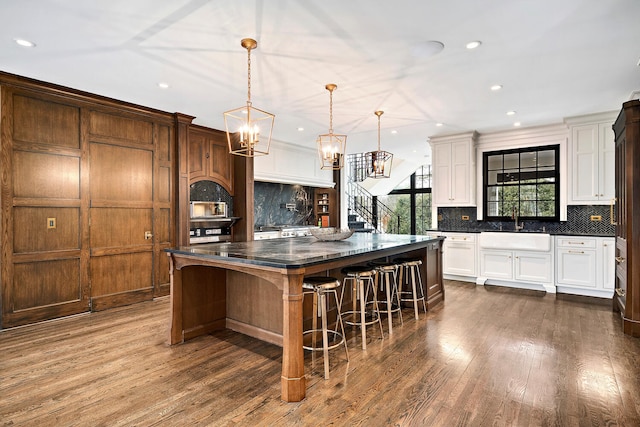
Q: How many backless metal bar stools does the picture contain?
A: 4